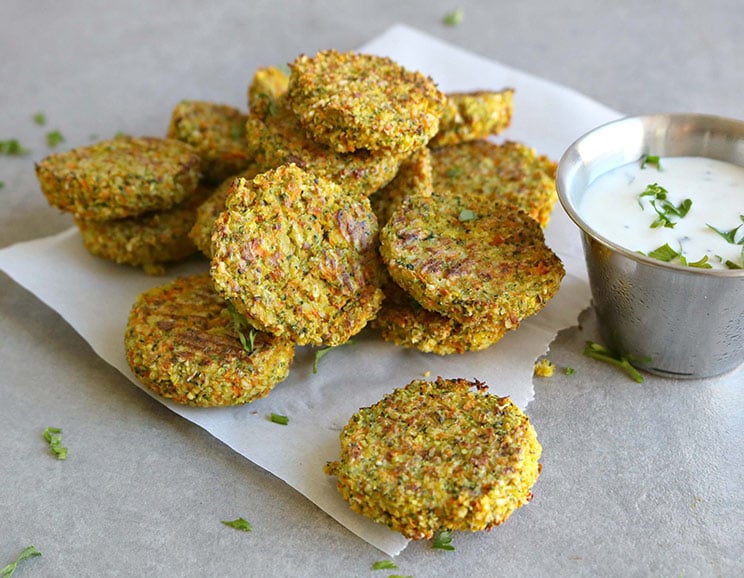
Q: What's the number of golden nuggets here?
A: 15